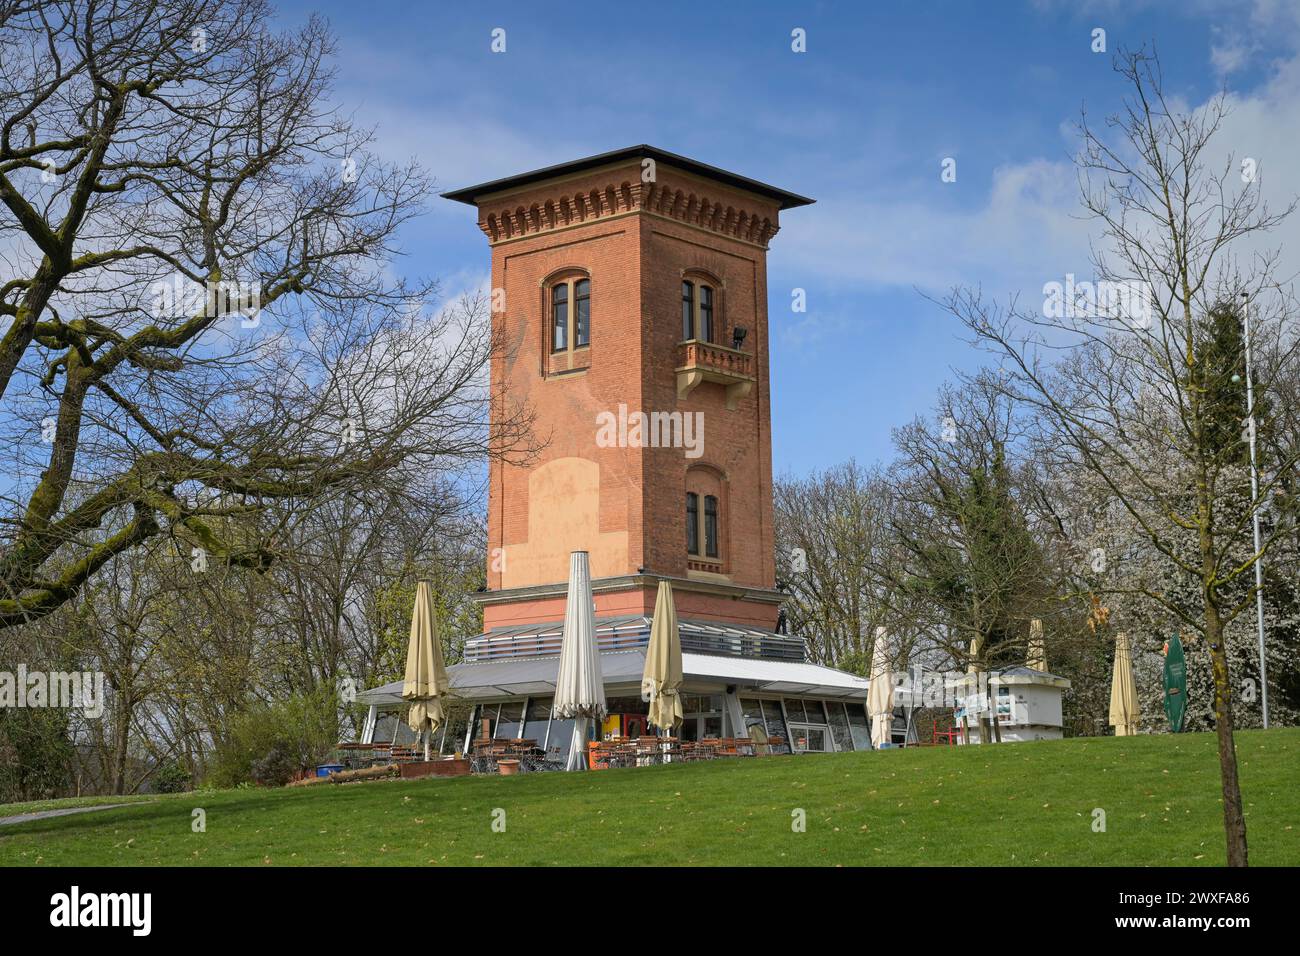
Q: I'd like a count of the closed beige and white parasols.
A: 7